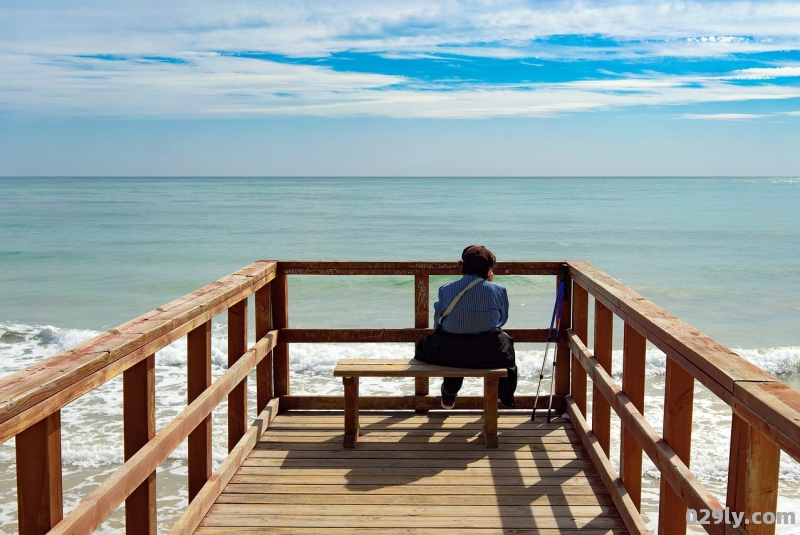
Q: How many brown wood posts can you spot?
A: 13